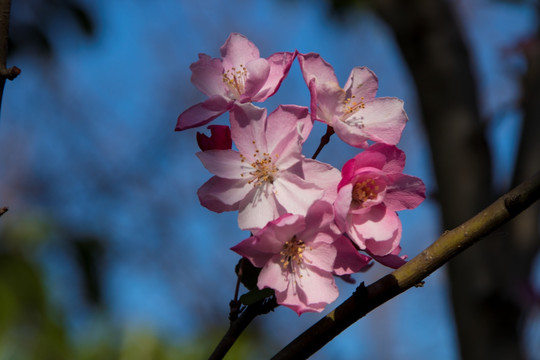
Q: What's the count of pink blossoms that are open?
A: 5